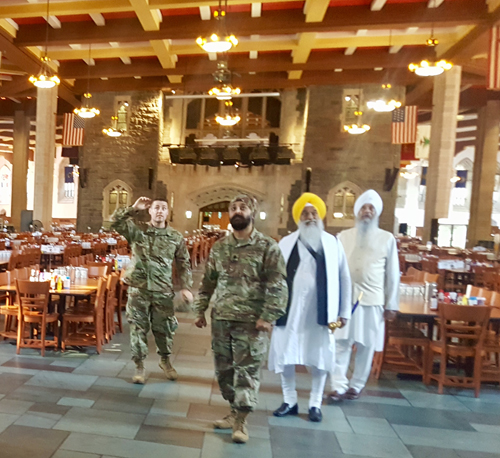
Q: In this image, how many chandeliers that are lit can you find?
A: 9